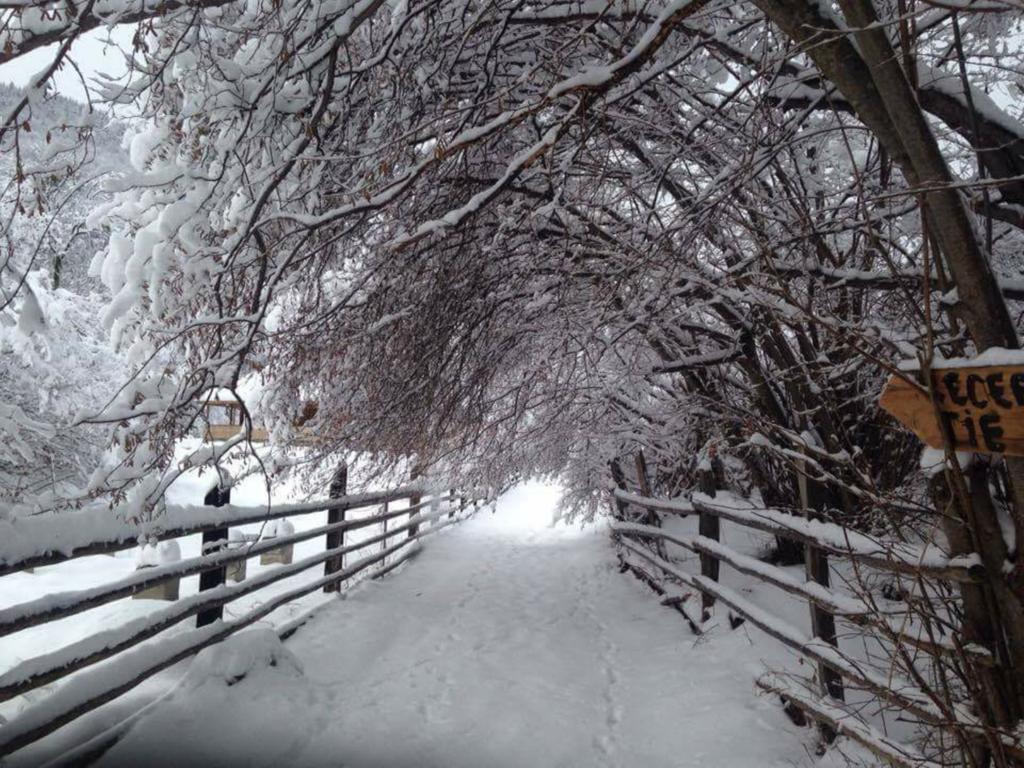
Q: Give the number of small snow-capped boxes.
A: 3